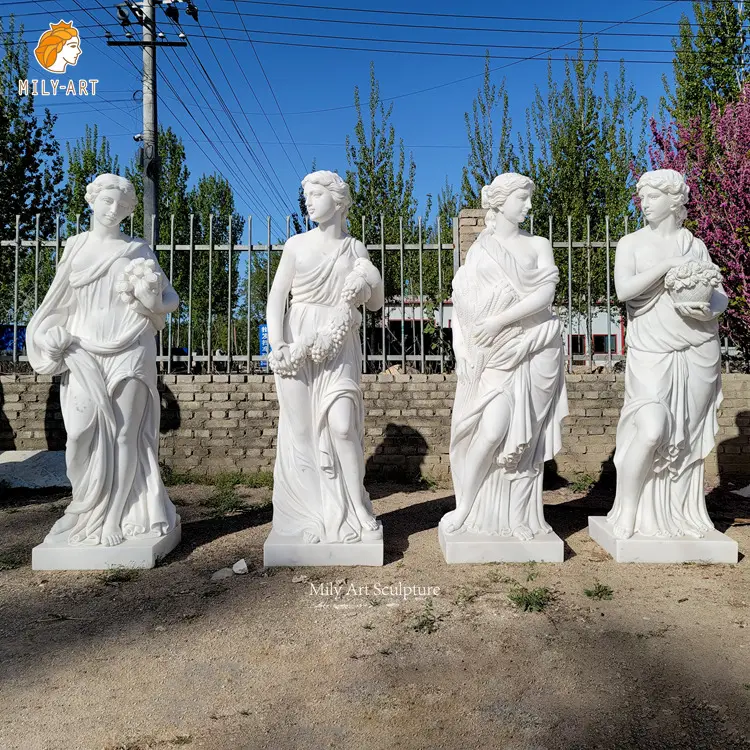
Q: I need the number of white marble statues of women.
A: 4